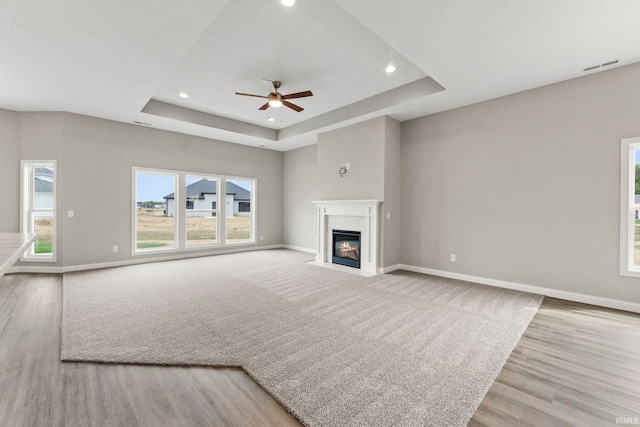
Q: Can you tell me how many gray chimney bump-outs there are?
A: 1